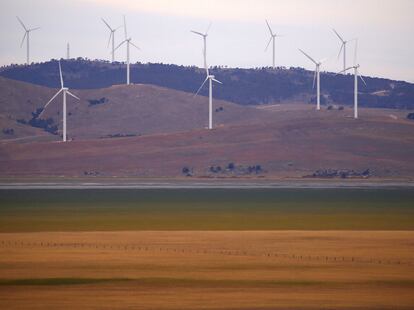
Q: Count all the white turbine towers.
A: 10